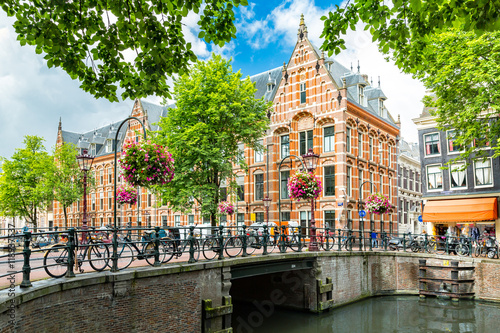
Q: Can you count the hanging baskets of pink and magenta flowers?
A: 5